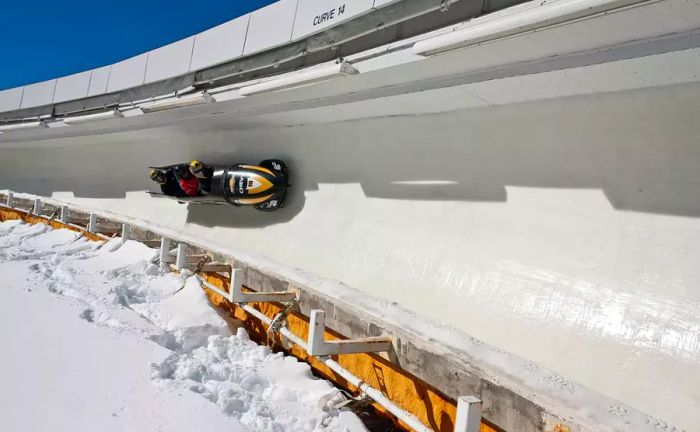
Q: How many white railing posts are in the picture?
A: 10